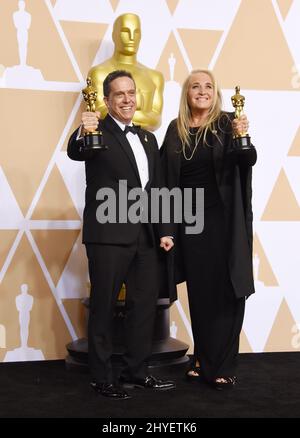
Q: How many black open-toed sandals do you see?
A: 2